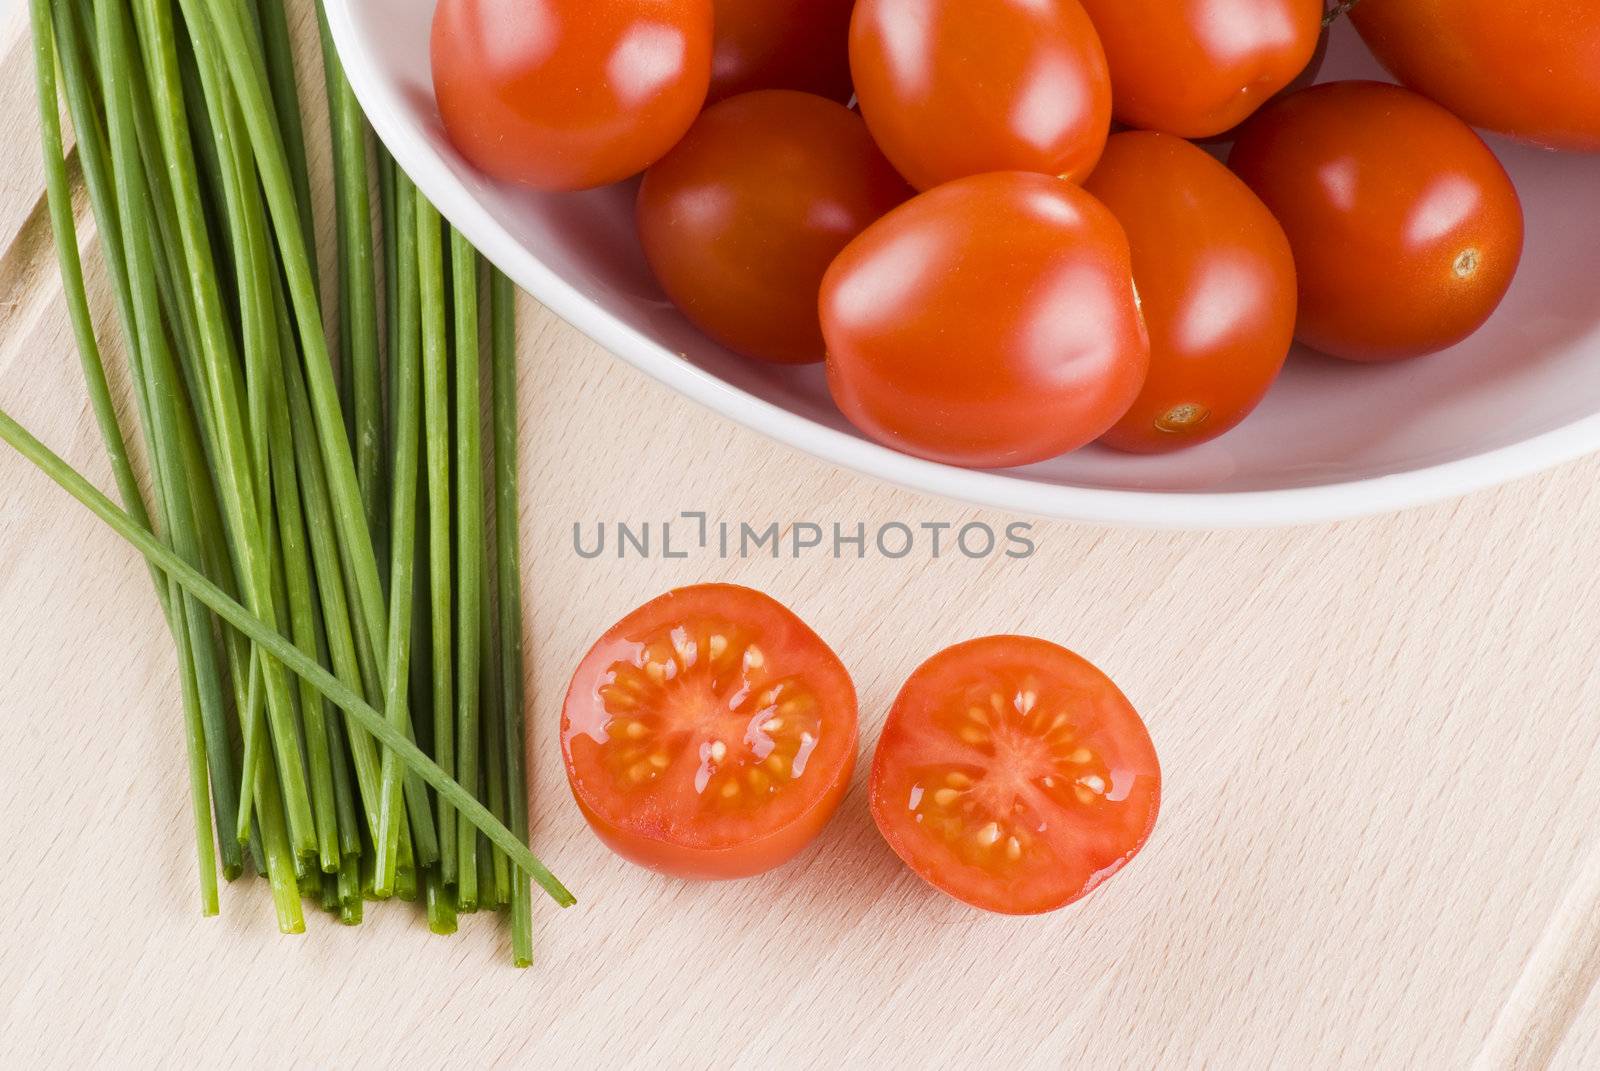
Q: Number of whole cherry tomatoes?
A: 9